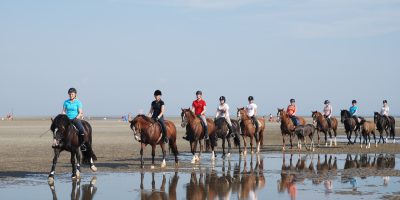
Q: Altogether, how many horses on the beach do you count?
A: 11